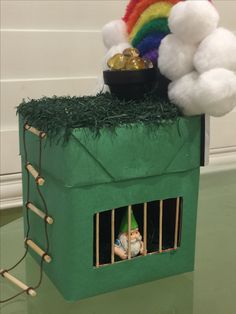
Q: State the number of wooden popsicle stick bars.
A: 6